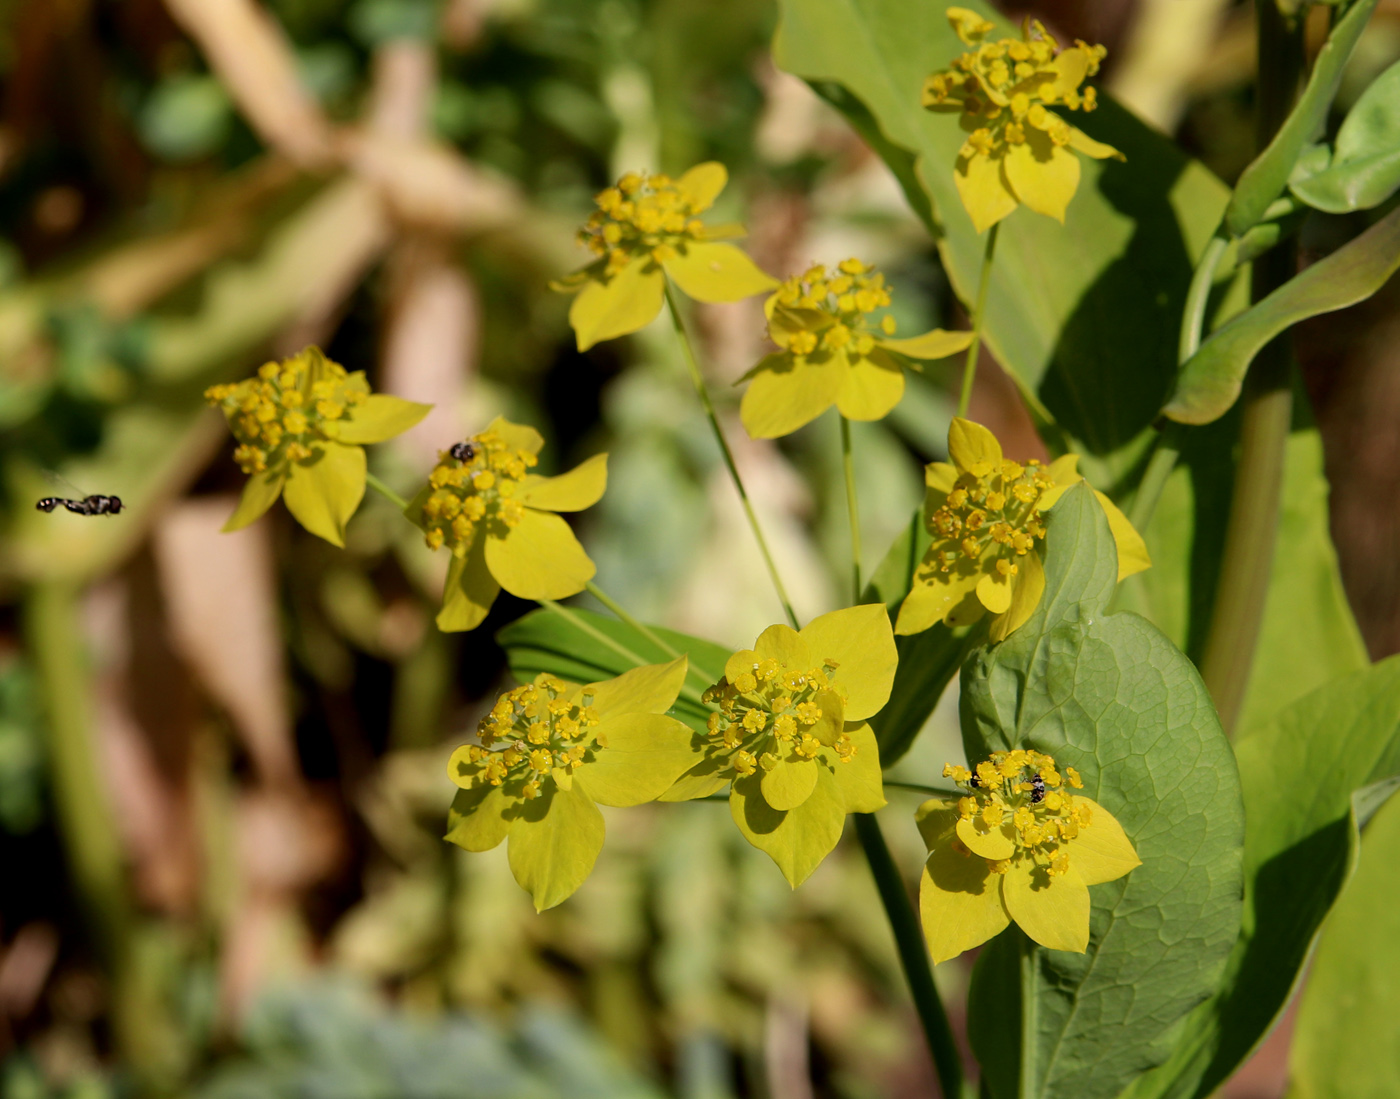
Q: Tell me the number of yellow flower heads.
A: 9